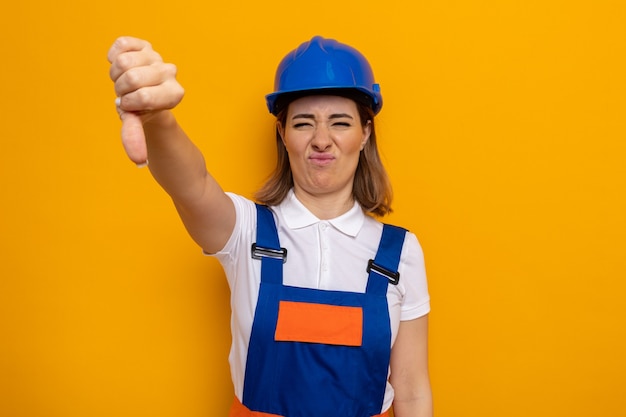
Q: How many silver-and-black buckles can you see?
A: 2